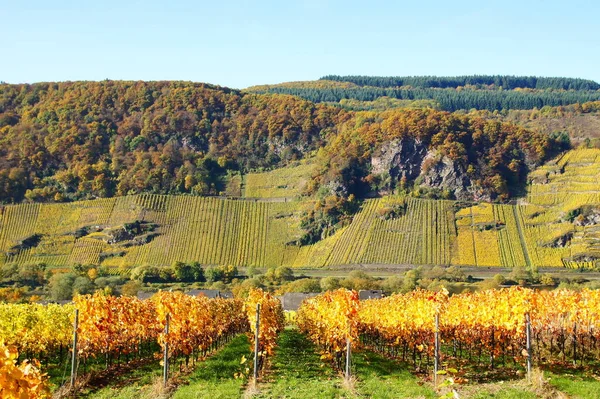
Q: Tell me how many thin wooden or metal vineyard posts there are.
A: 6